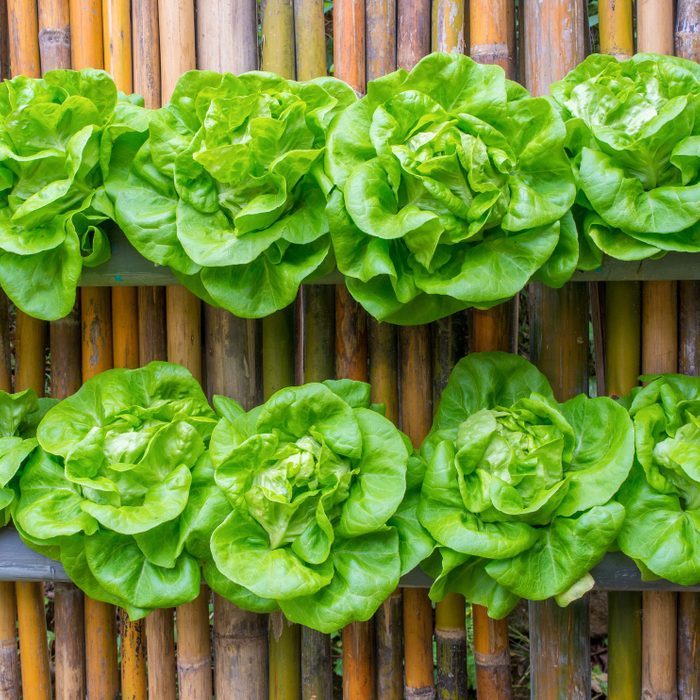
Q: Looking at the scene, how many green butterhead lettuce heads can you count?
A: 9